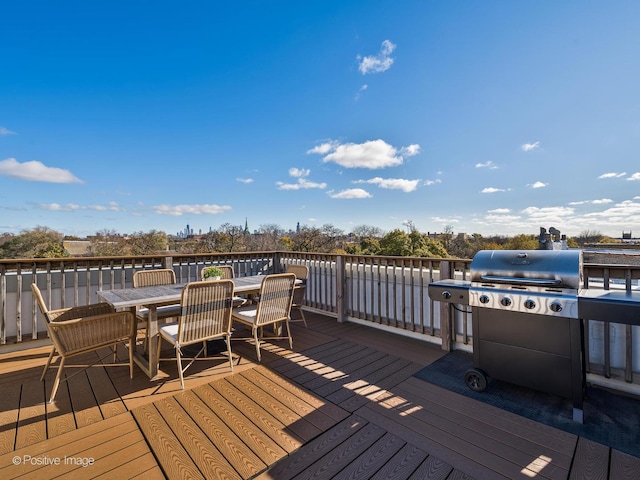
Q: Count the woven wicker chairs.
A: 6